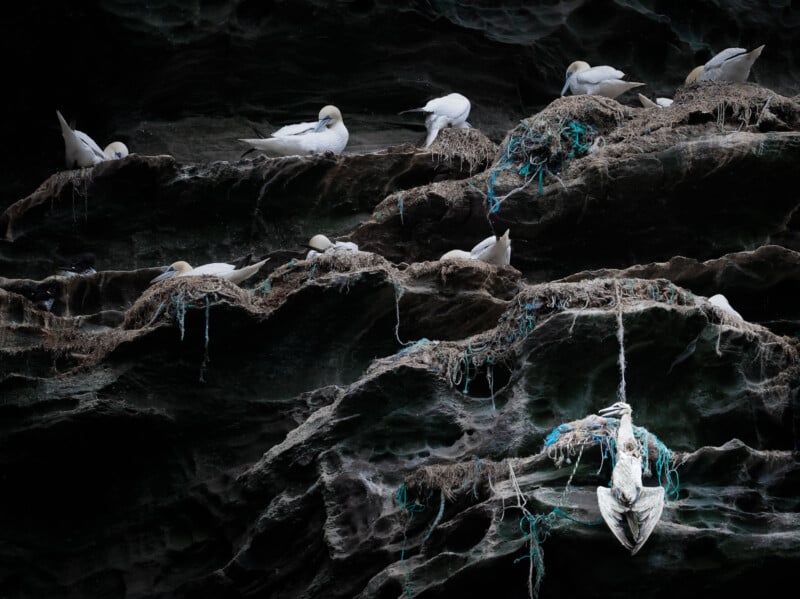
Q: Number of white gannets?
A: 11